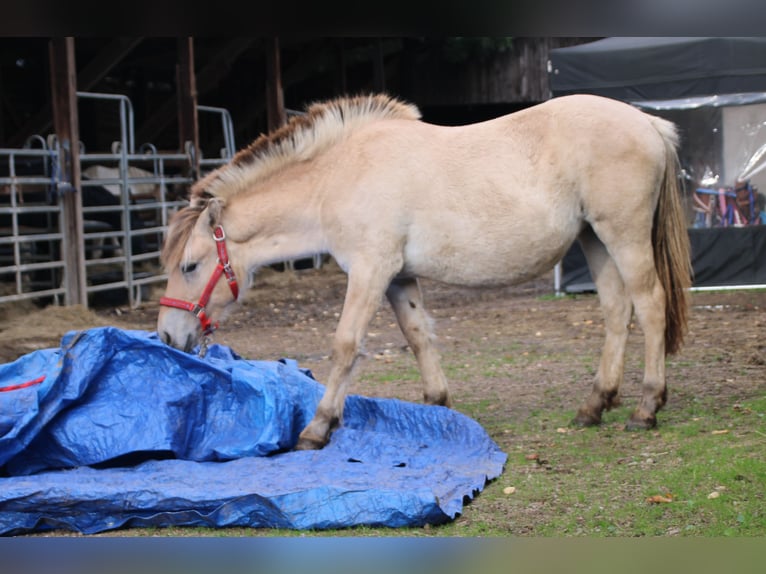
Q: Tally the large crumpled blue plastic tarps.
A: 1